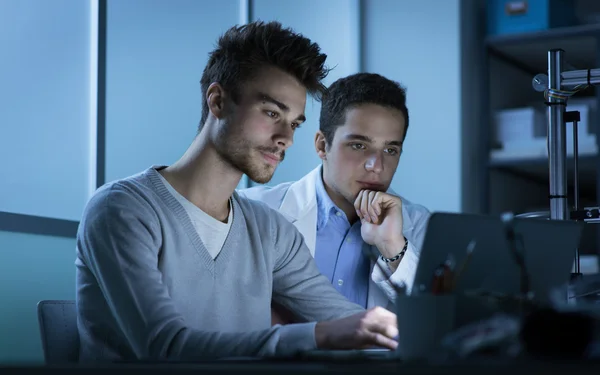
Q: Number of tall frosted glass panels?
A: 4